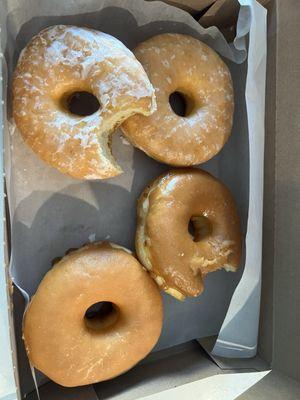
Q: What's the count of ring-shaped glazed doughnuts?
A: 4